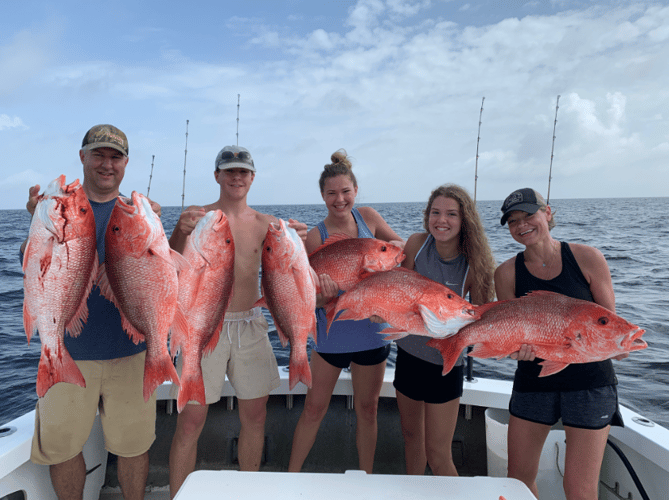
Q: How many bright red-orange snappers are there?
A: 7